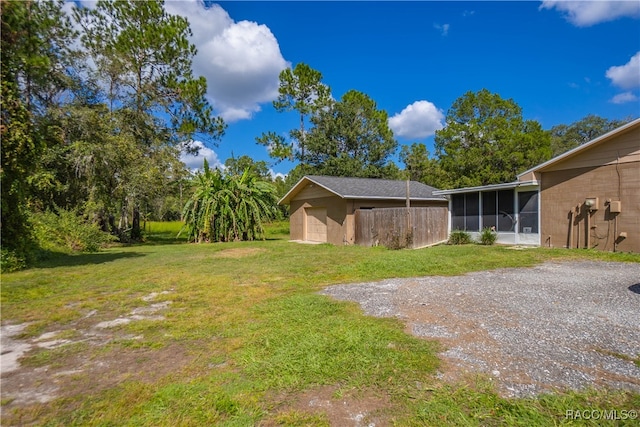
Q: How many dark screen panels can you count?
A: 5